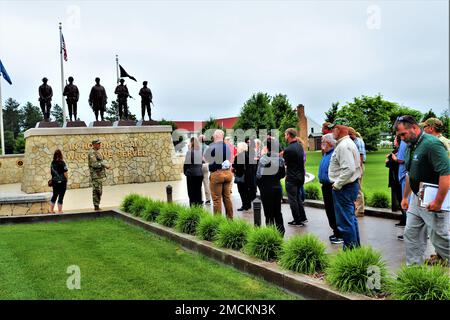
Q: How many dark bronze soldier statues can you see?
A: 5